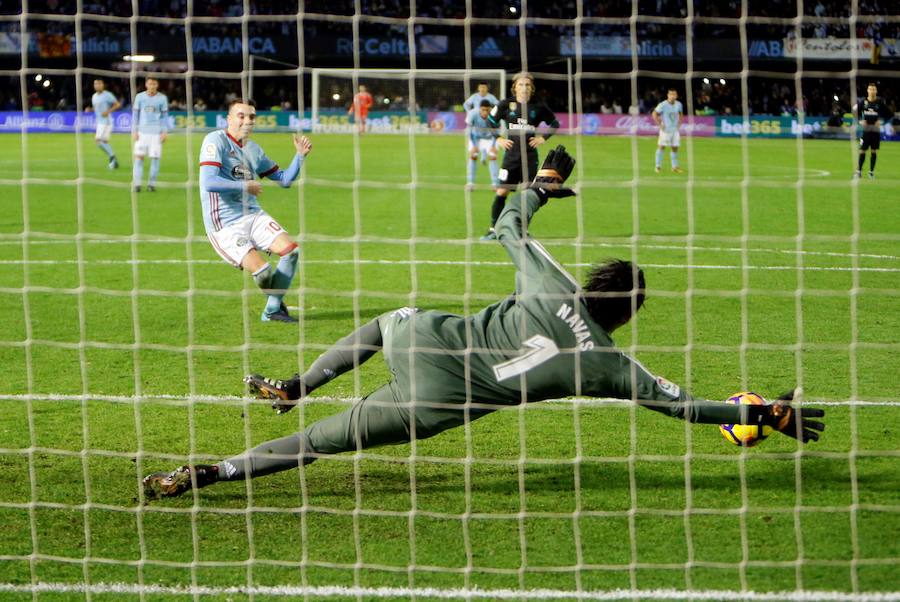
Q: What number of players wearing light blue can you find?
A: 6